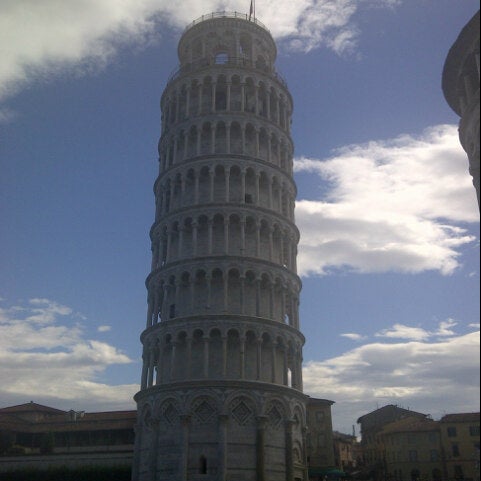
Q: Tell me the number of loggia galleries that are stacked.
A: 6